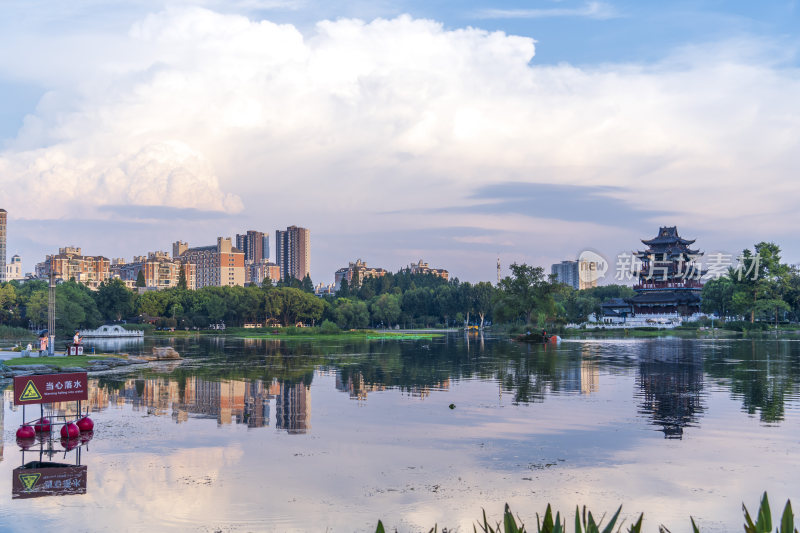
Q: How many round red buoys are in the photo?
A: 4